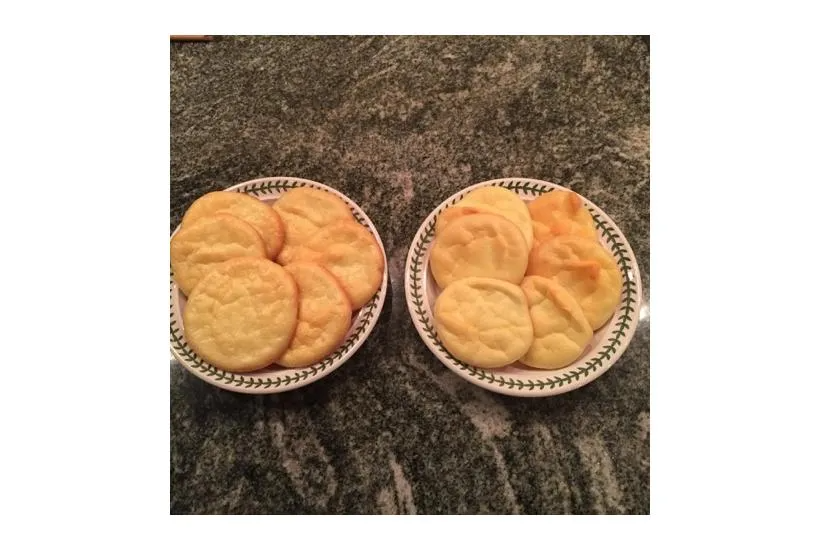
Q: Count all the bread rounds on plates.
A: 12